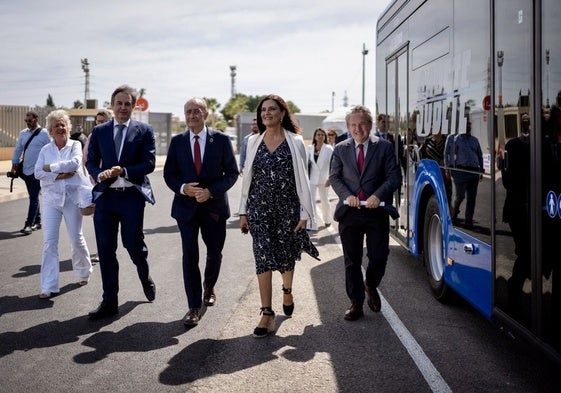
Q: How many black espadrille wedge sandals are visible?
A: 2